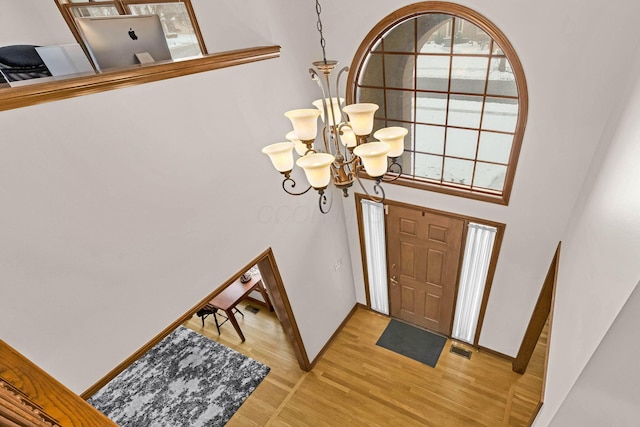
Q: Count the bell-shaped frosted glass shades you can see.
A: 9